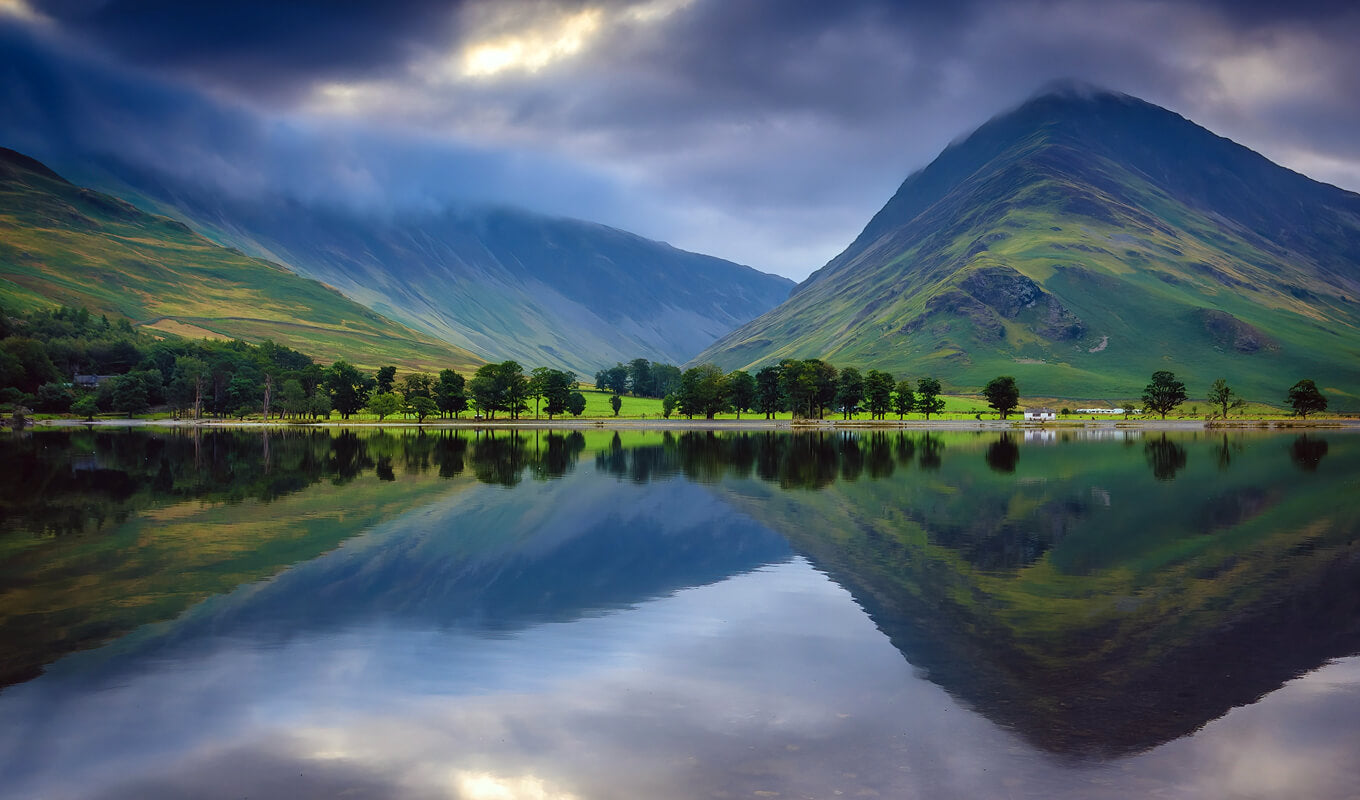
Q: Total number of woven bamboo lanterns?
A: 0